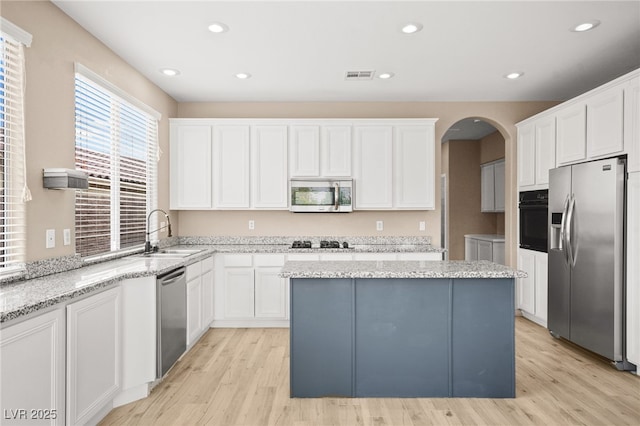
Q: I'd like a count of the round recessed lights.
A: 7